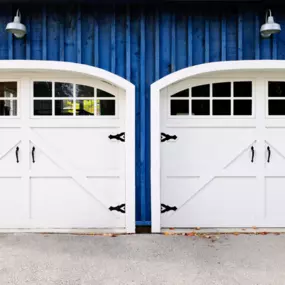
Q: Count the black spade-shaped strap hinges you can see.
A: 4